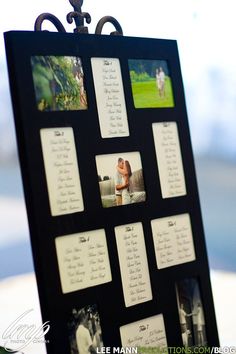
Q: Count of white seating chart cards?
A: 7